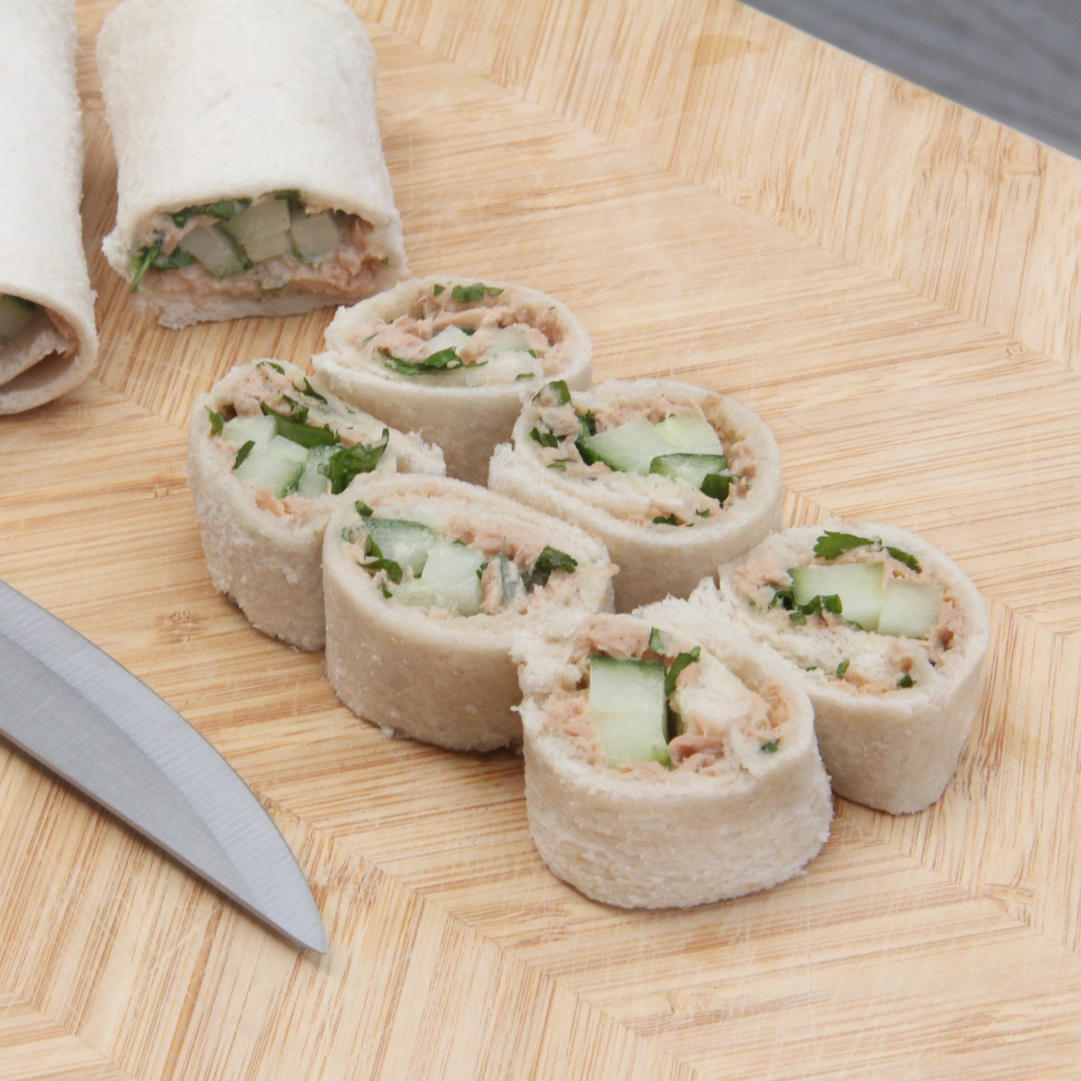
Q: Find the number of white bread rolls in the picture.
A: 8